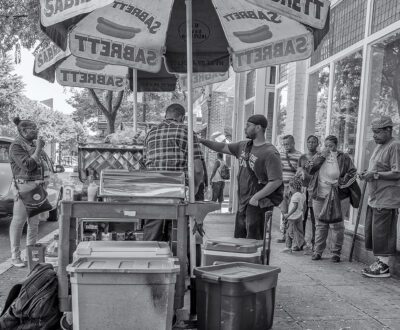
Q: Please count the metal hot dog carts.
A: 1